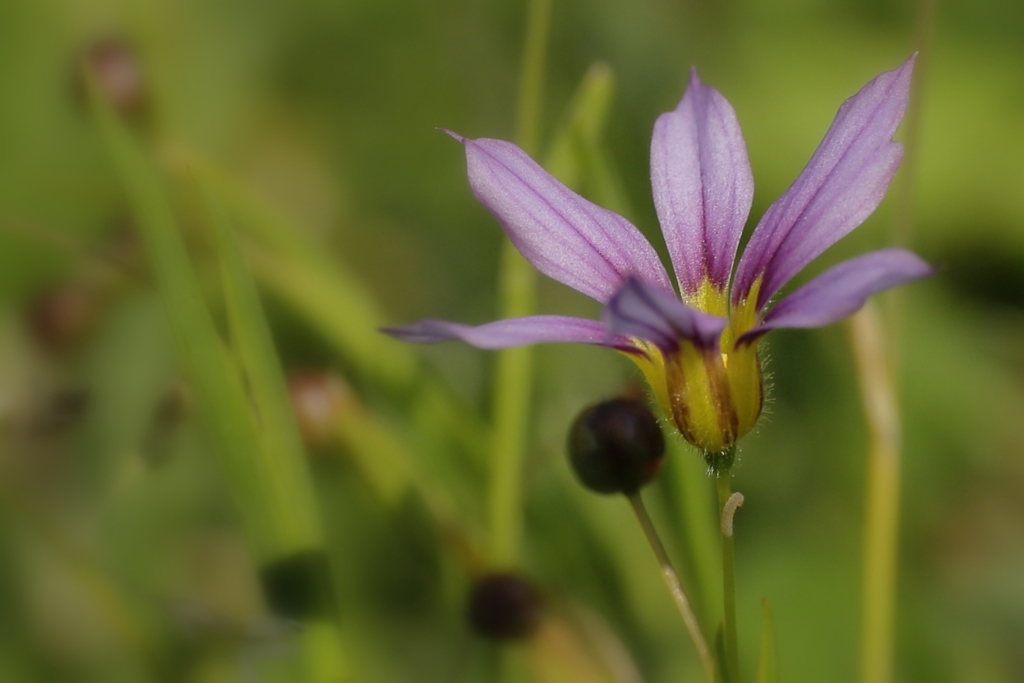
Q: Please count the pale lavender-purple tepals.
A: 6